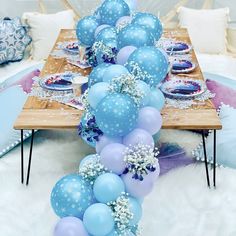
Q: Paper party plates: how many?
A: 5